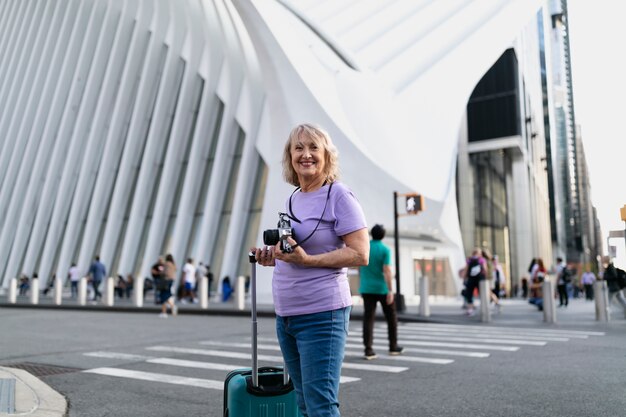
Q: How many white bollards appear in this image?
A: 12